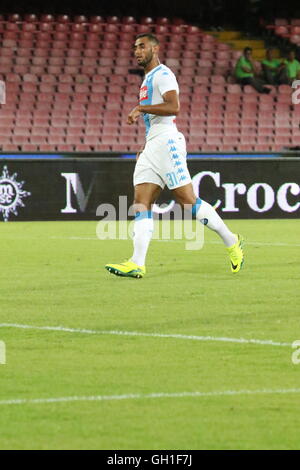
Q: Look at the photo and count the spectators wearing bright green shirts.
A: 3